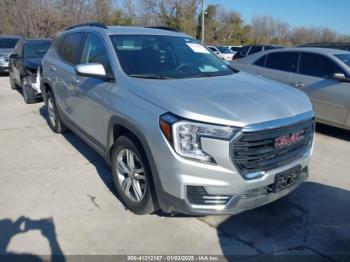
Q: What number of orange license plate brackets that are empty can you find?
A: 0